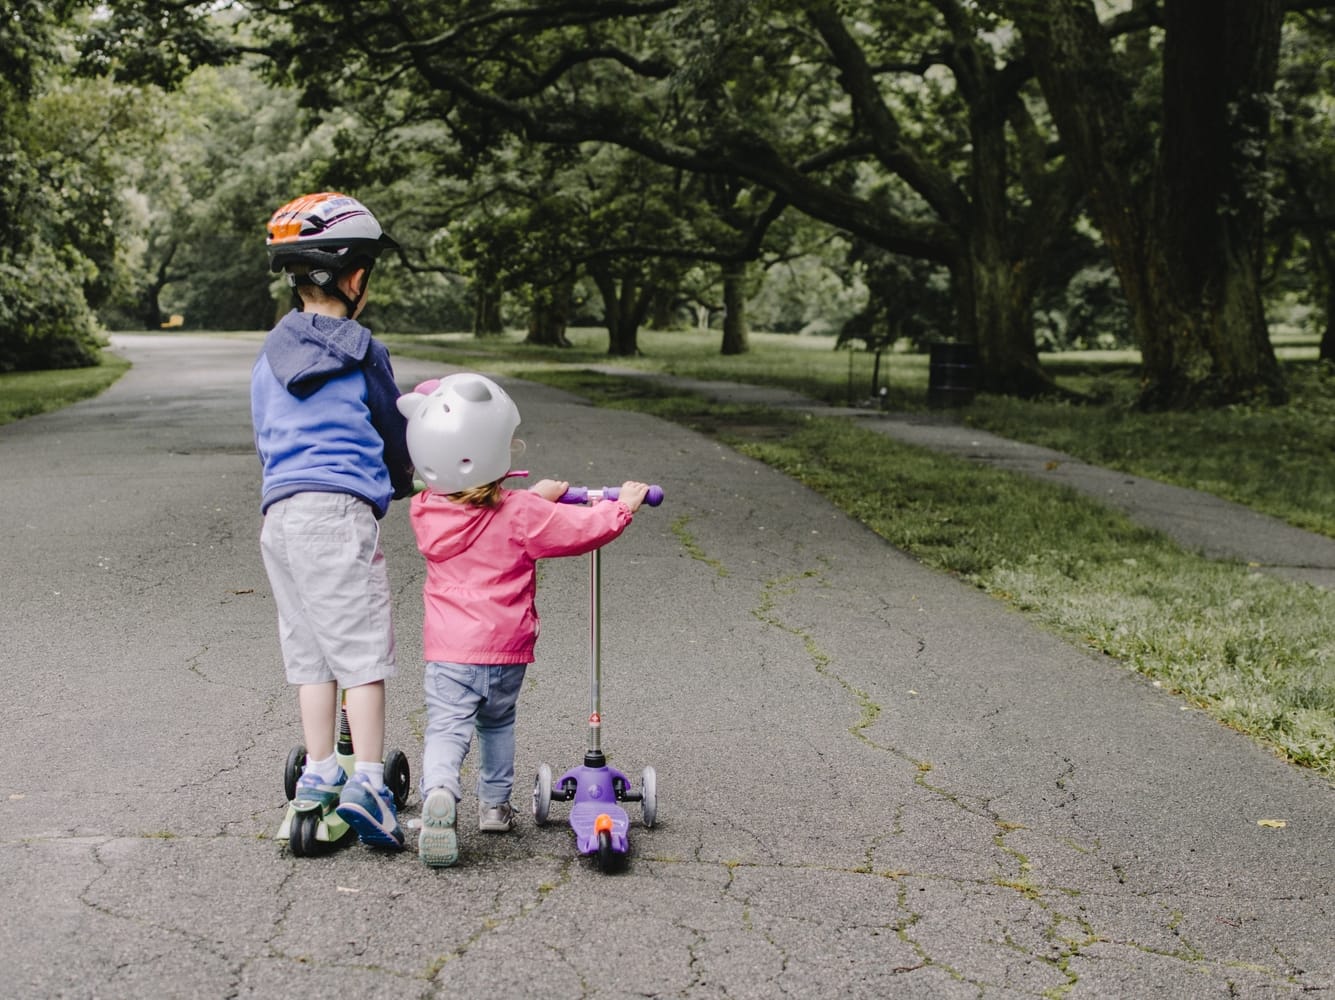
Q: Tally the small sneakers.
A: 4